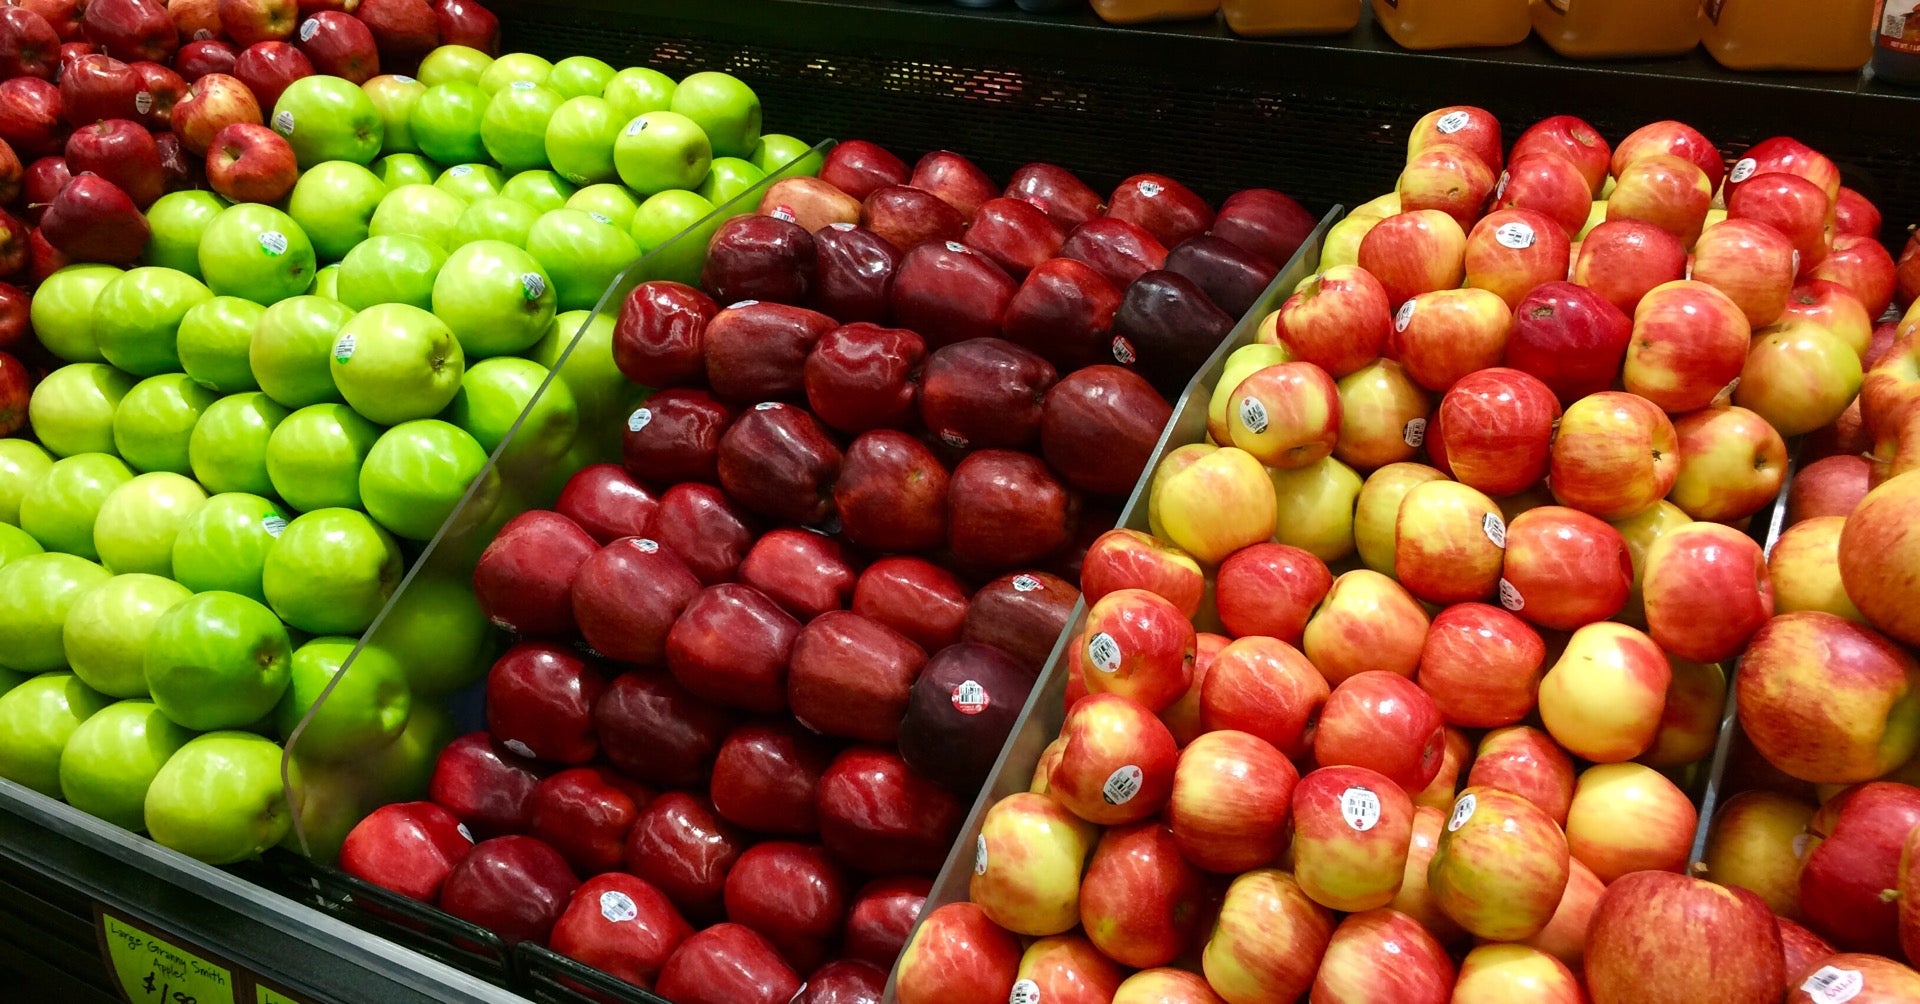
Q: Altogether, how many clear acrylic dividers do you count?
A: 3